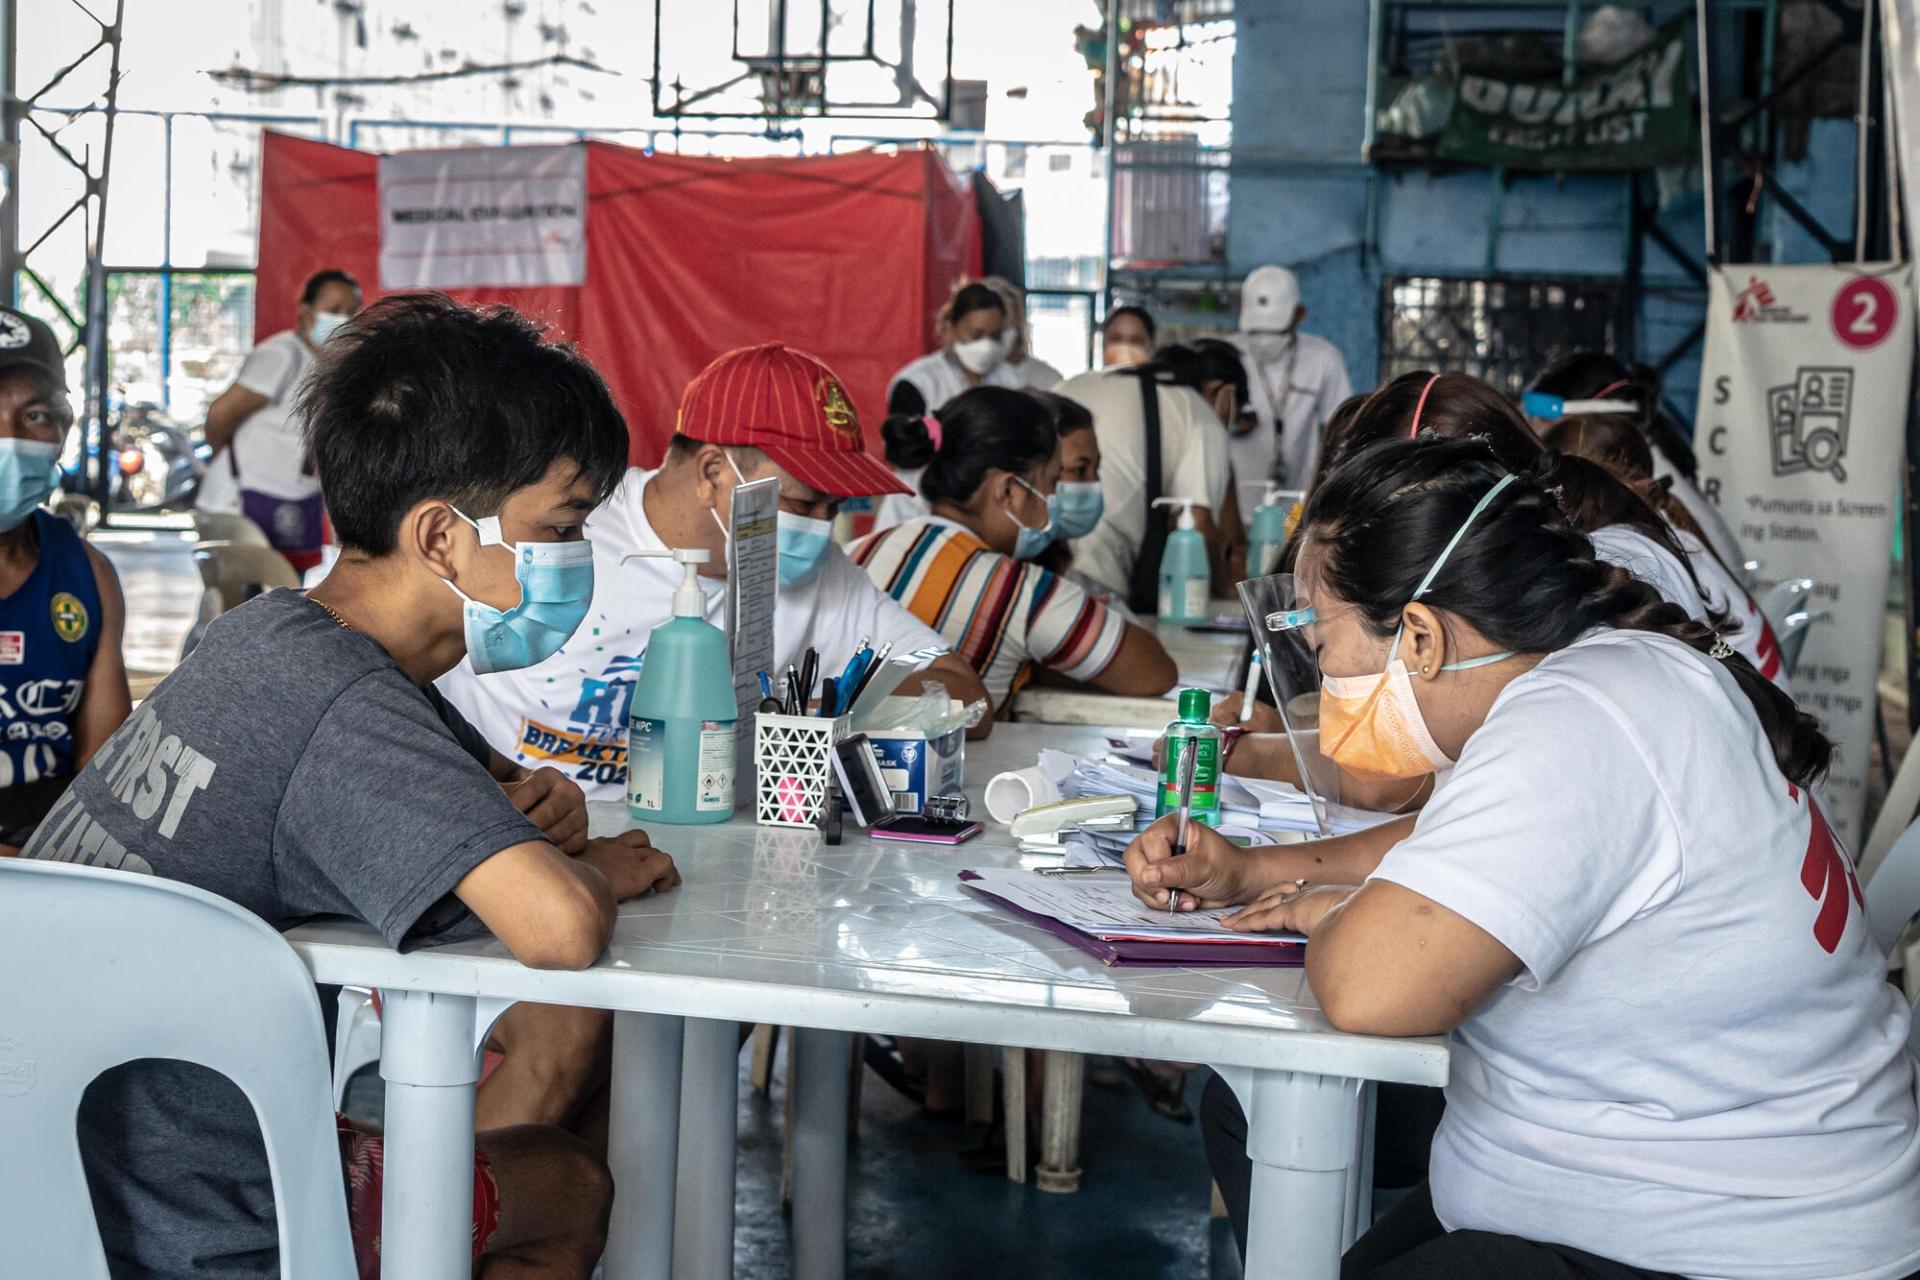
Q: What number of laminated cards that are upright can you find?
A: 1